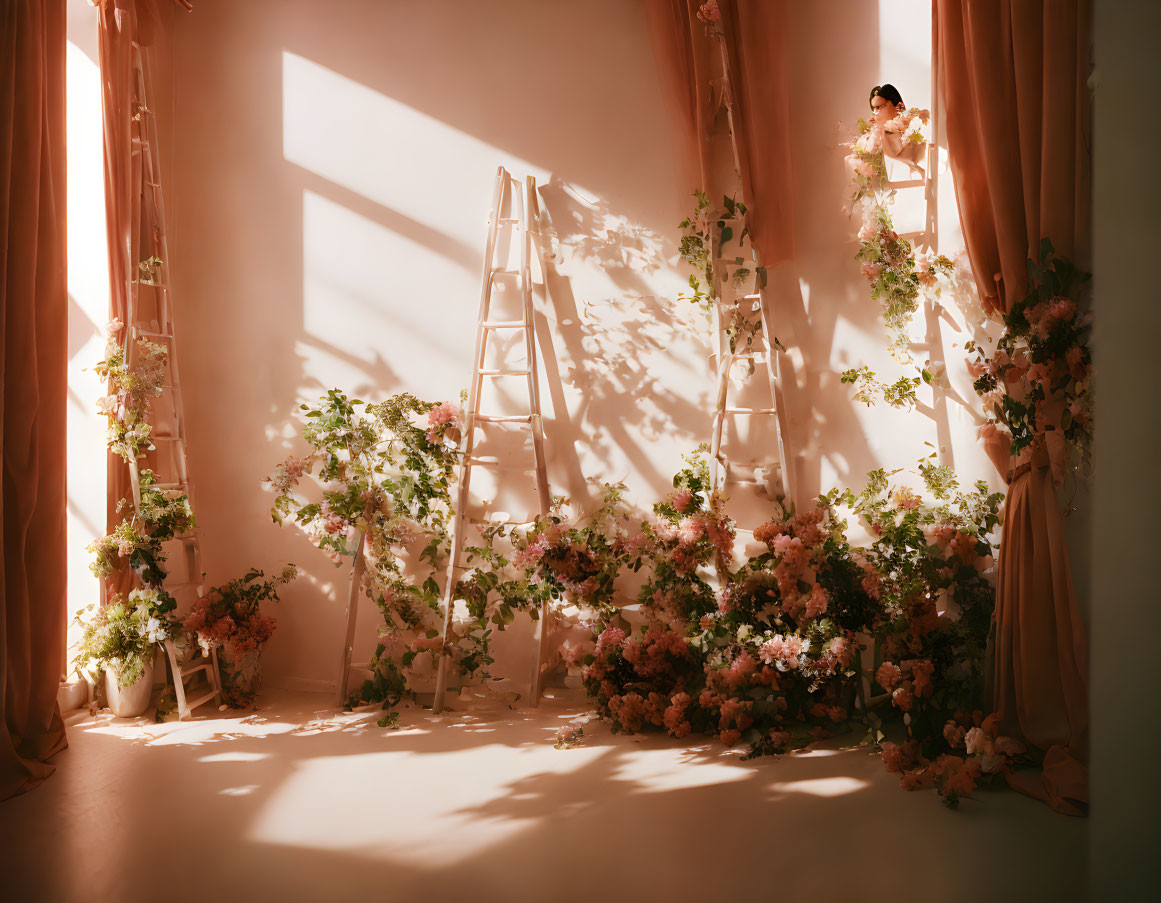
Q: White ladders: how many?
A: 4